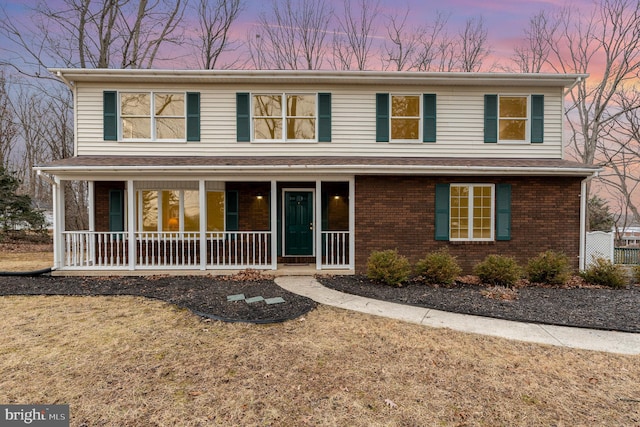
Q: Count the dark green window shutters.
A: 12